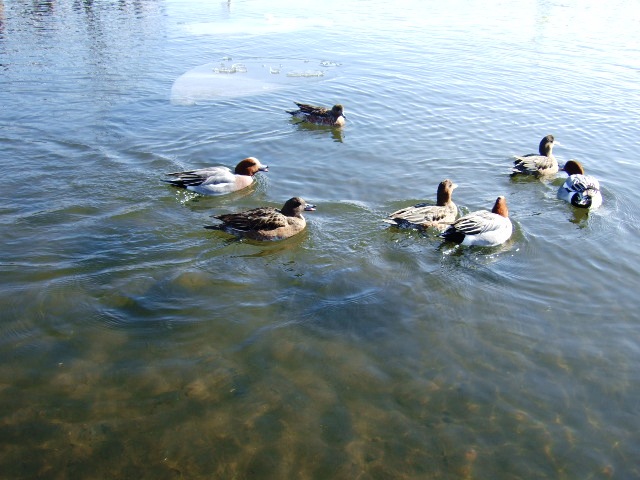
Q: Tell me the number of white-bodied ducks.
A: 3